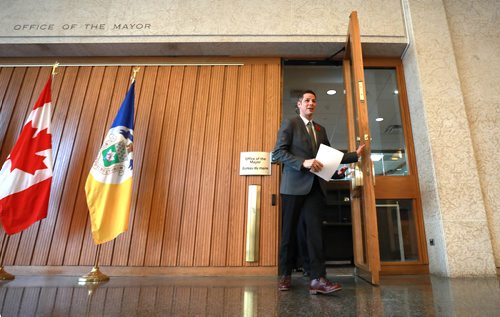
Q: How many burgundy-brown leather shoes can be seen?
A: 2